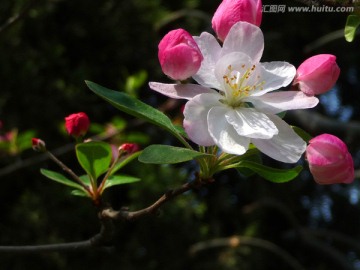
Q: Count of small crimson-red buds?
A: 3